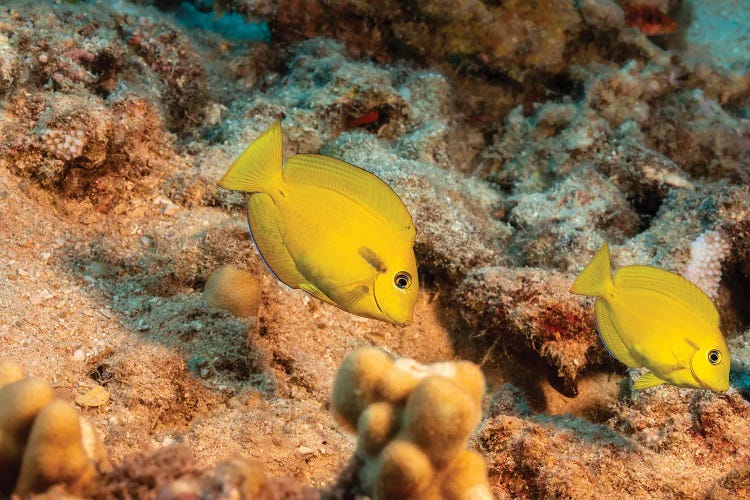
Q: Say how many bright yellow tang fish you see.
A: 2